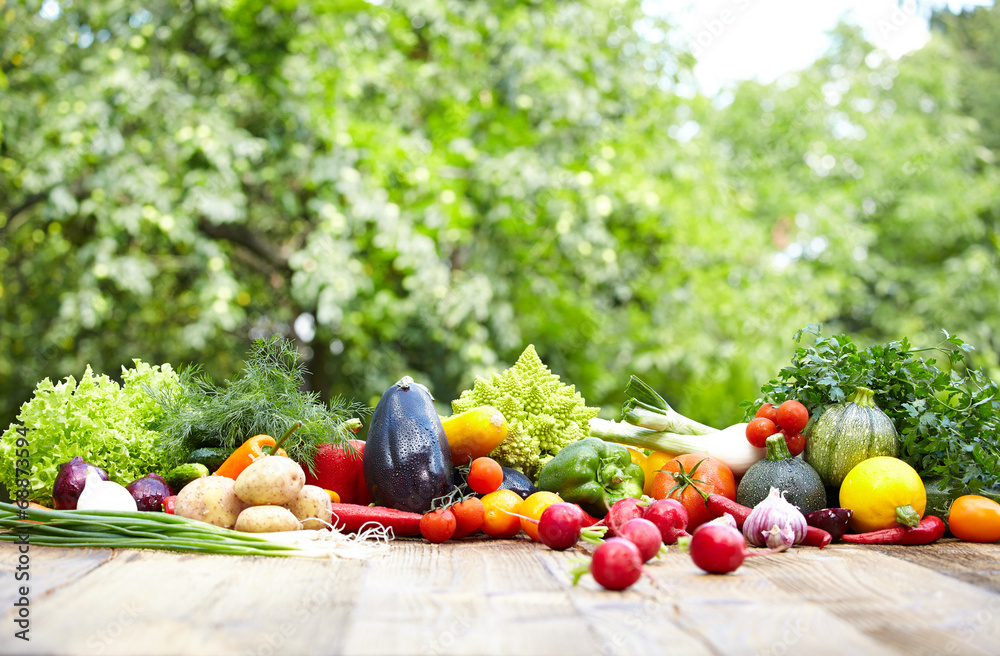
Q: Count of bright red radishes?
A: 6